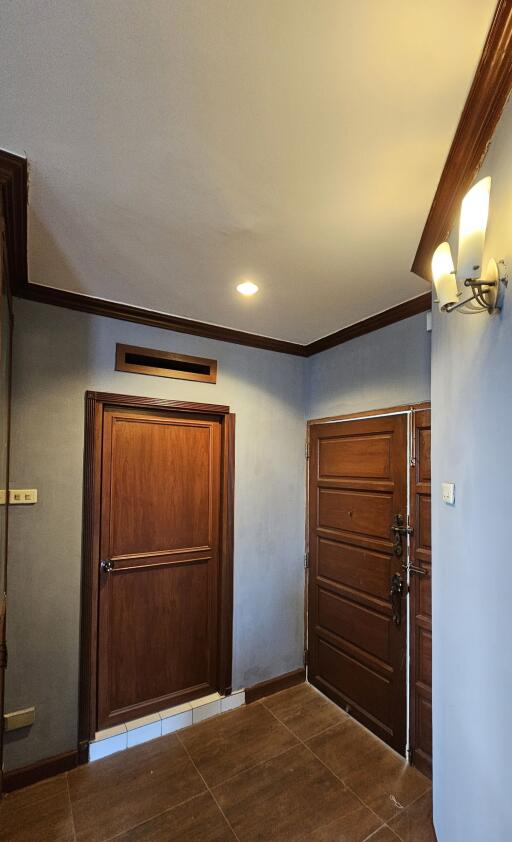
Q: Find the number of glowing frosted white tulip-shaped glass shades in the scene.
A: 2